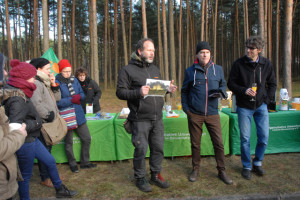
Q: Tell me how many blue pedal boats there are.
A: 0